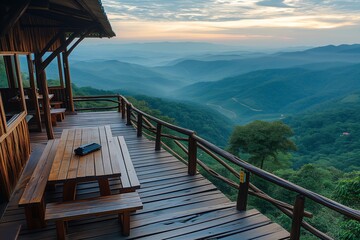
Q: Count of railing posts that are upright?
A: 8